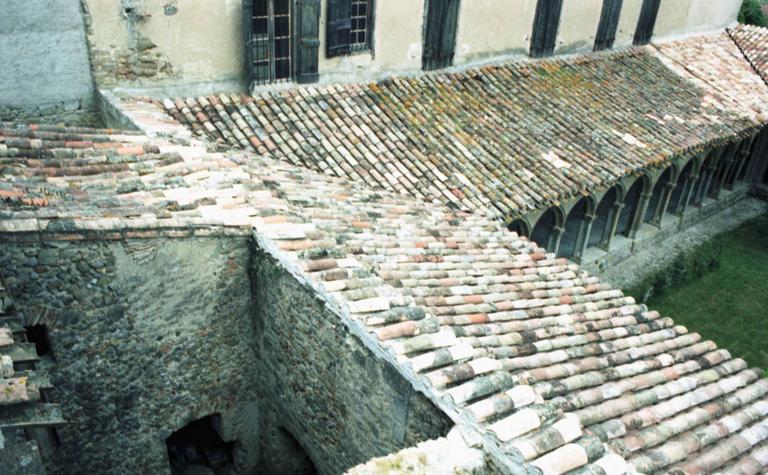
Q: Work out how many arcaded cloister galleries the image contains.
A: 1